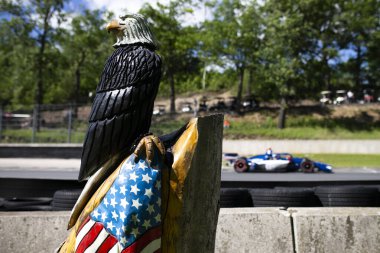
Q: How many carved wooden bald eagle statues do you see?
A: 1